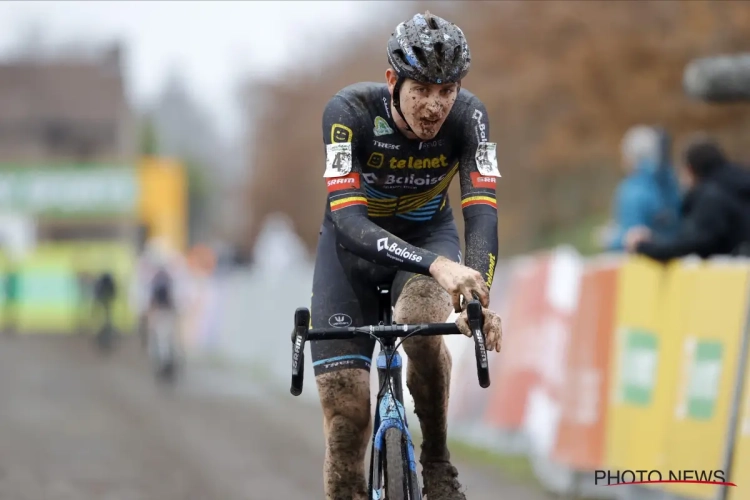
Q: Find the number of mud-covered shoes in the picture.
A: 1